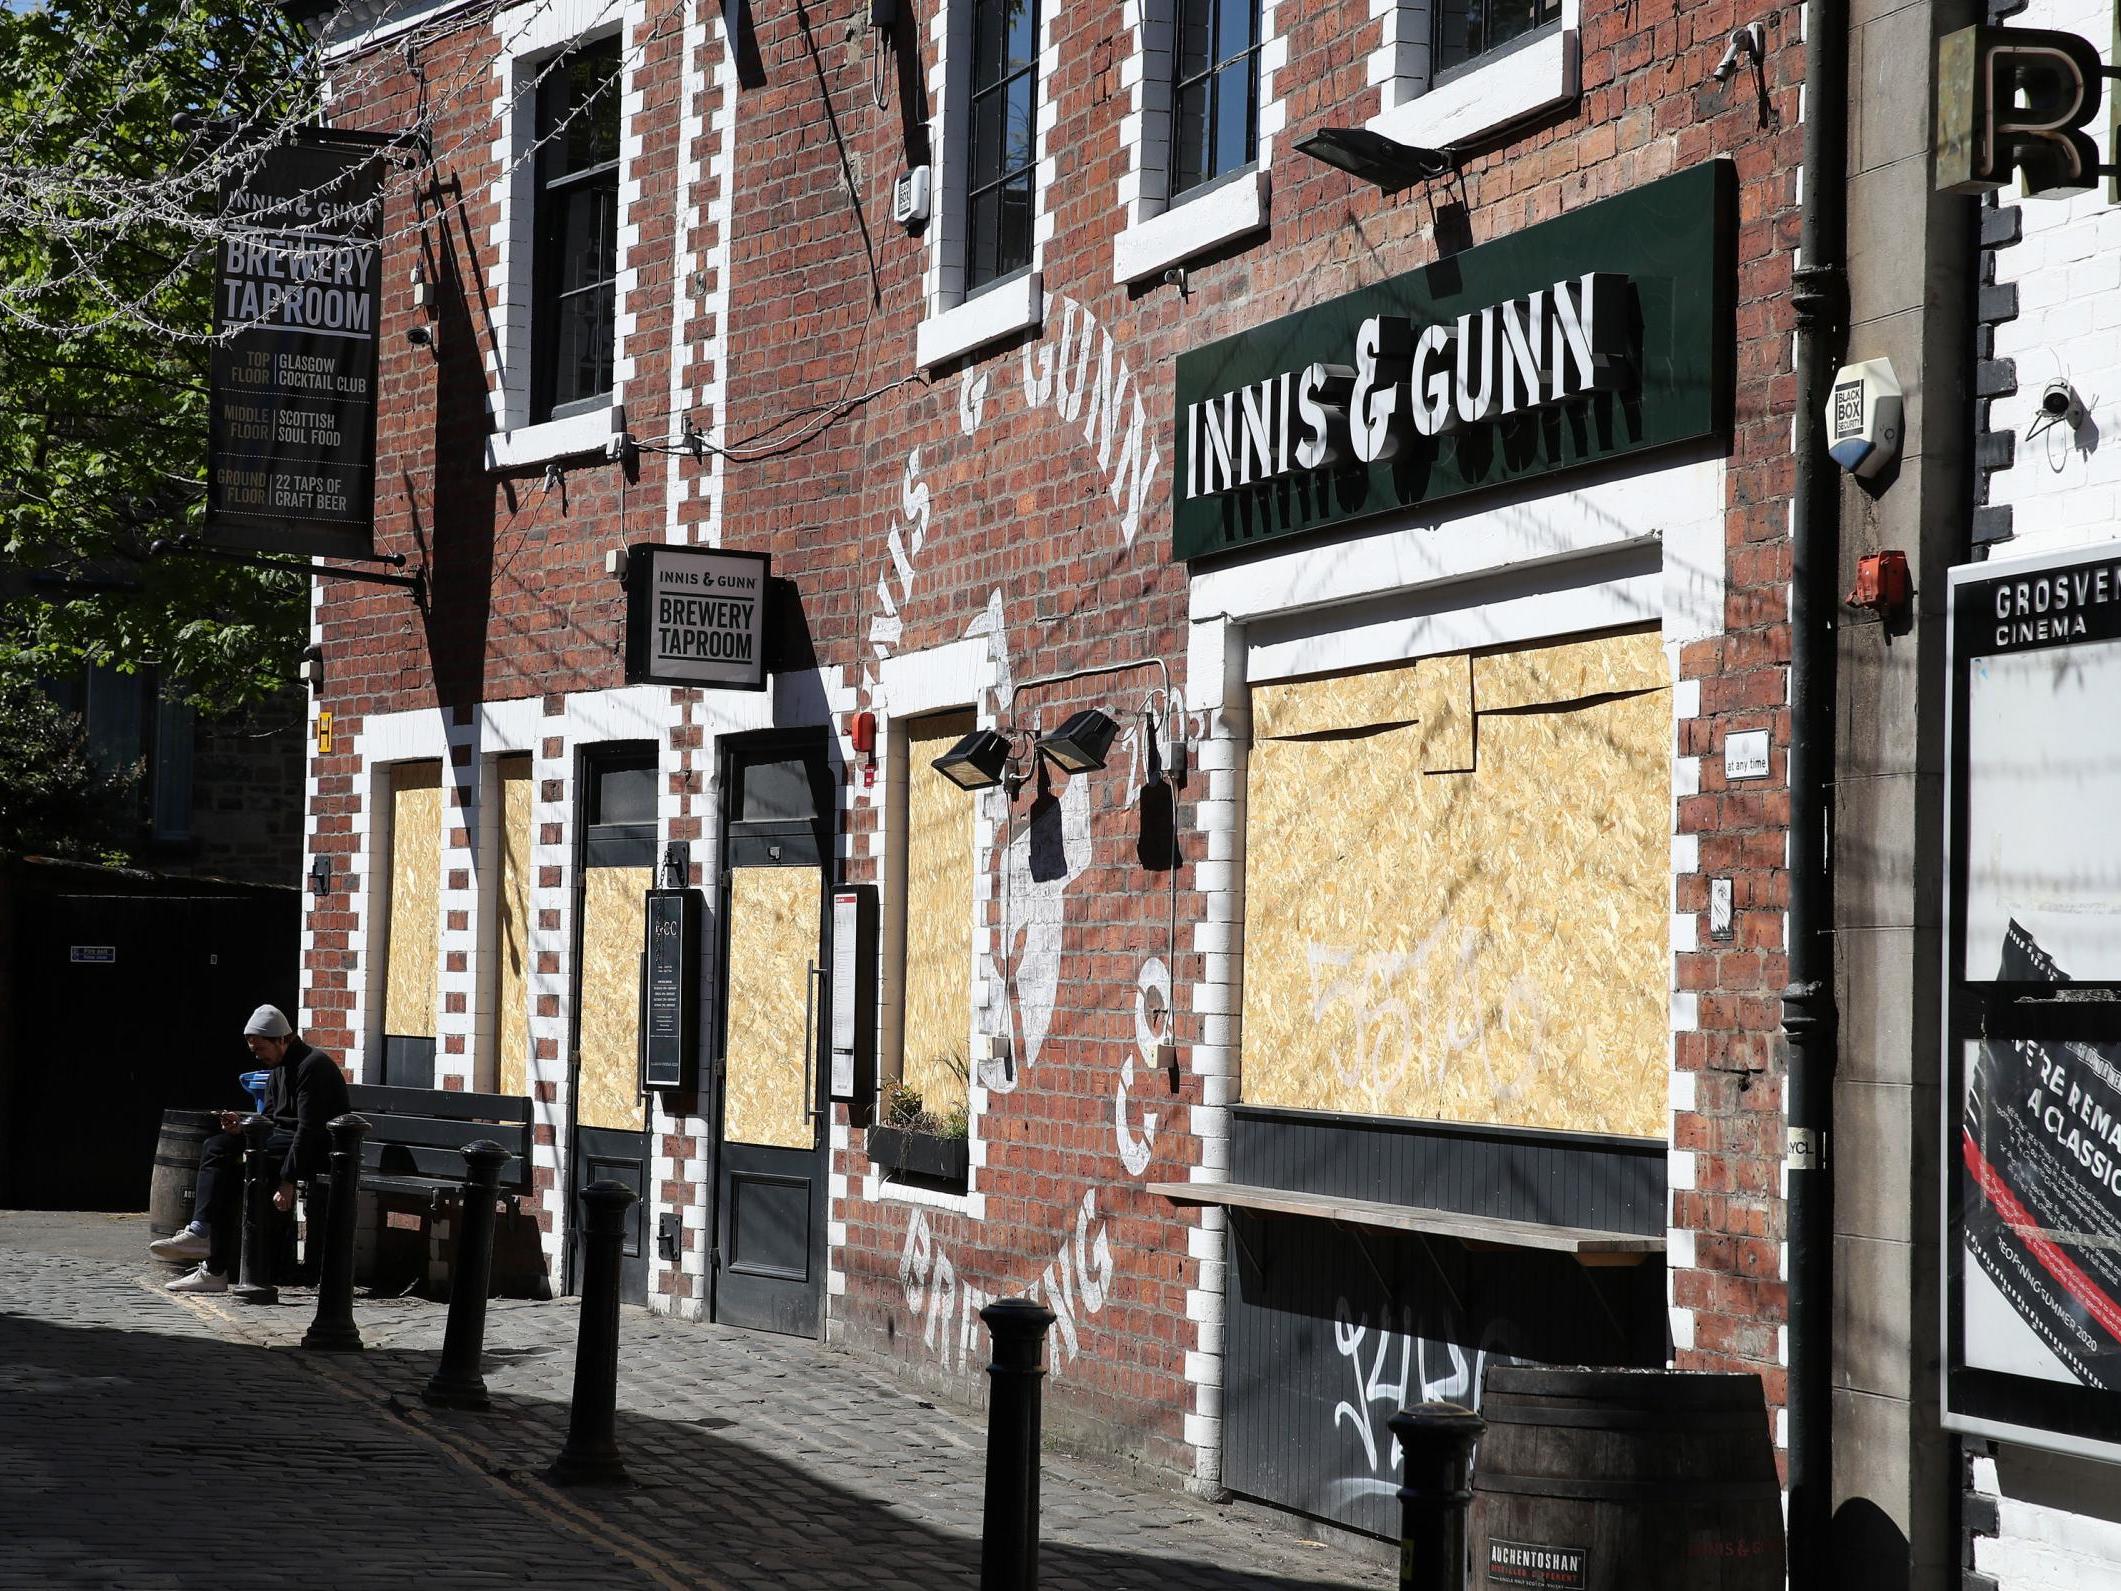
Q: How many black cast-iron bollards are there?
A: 6